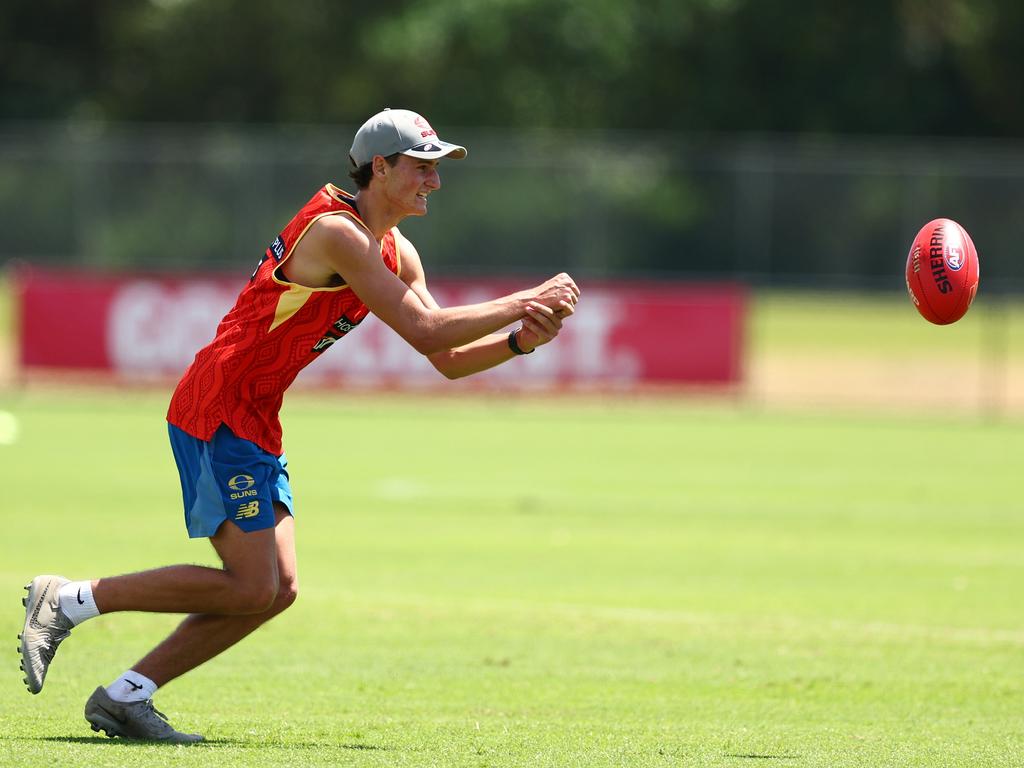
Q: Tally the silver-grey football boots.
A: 2